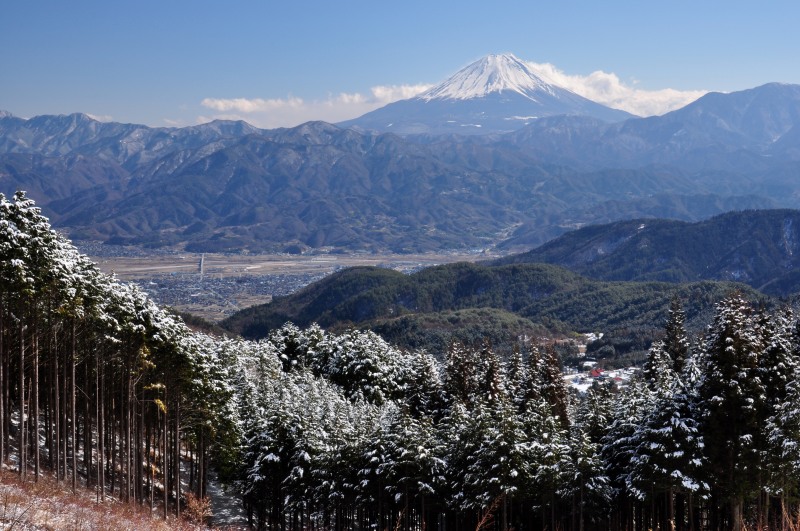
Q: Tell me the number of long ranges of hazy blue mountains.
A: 1